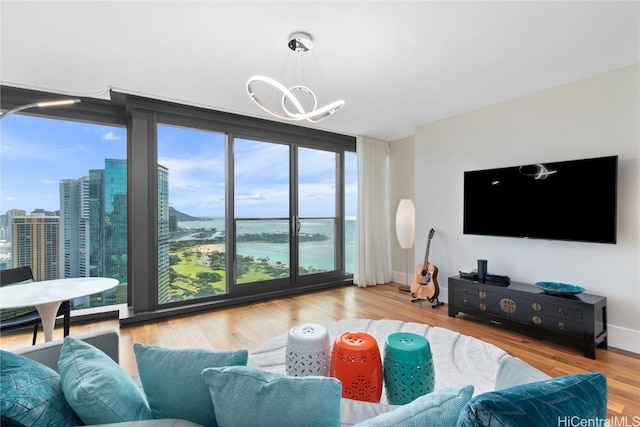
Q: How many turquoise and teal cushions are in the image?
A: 6